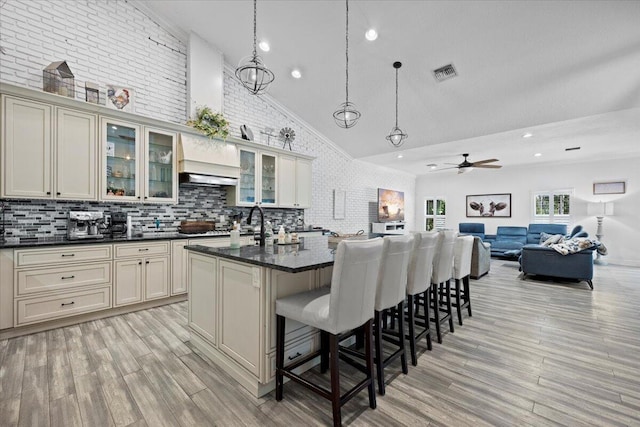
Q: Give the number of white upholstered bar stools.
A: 5